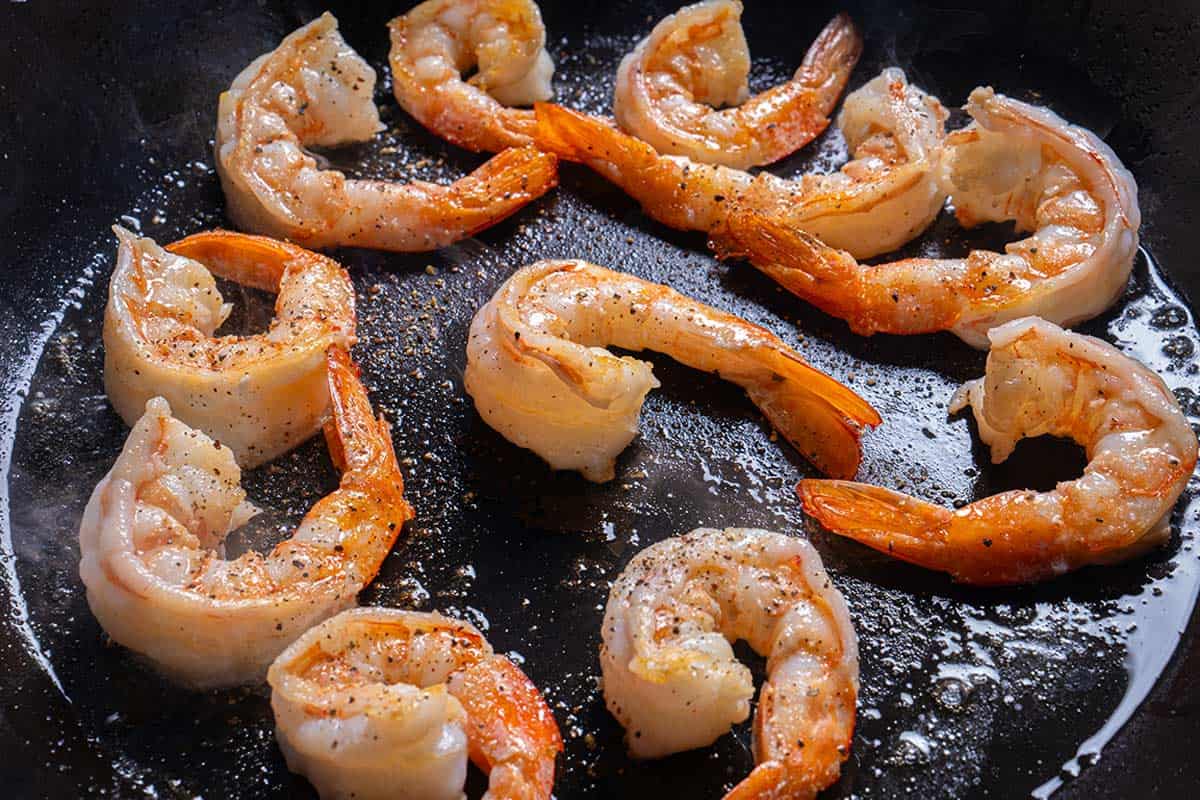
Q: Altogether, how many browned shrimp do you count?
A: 11